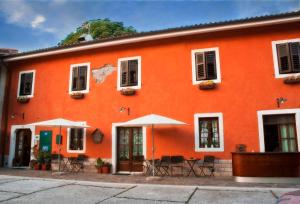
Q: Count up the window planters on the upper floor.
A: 5